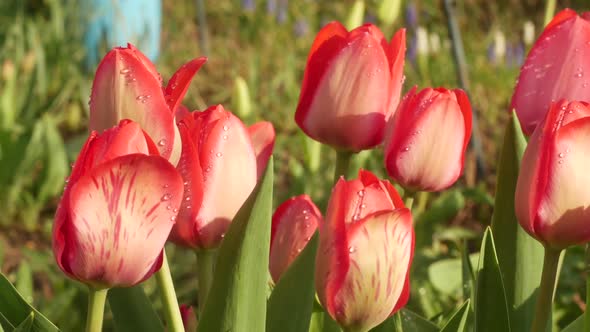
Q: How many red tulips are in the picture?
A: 9